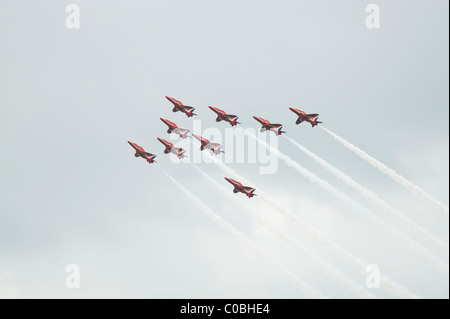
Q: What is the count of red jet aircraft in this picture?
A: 9